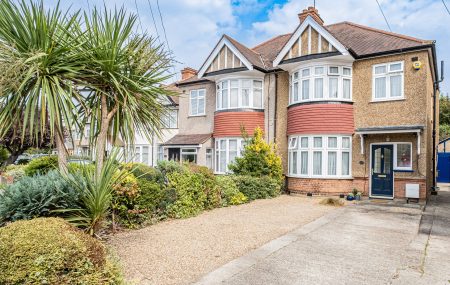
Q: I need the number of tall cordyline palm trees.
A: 2